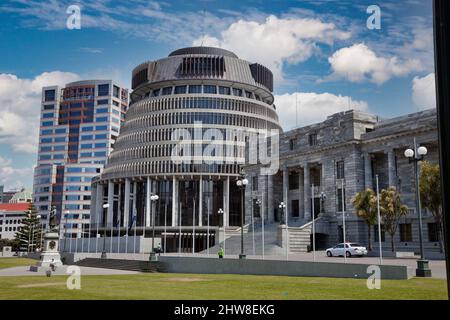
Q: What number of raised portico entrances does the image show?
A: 1